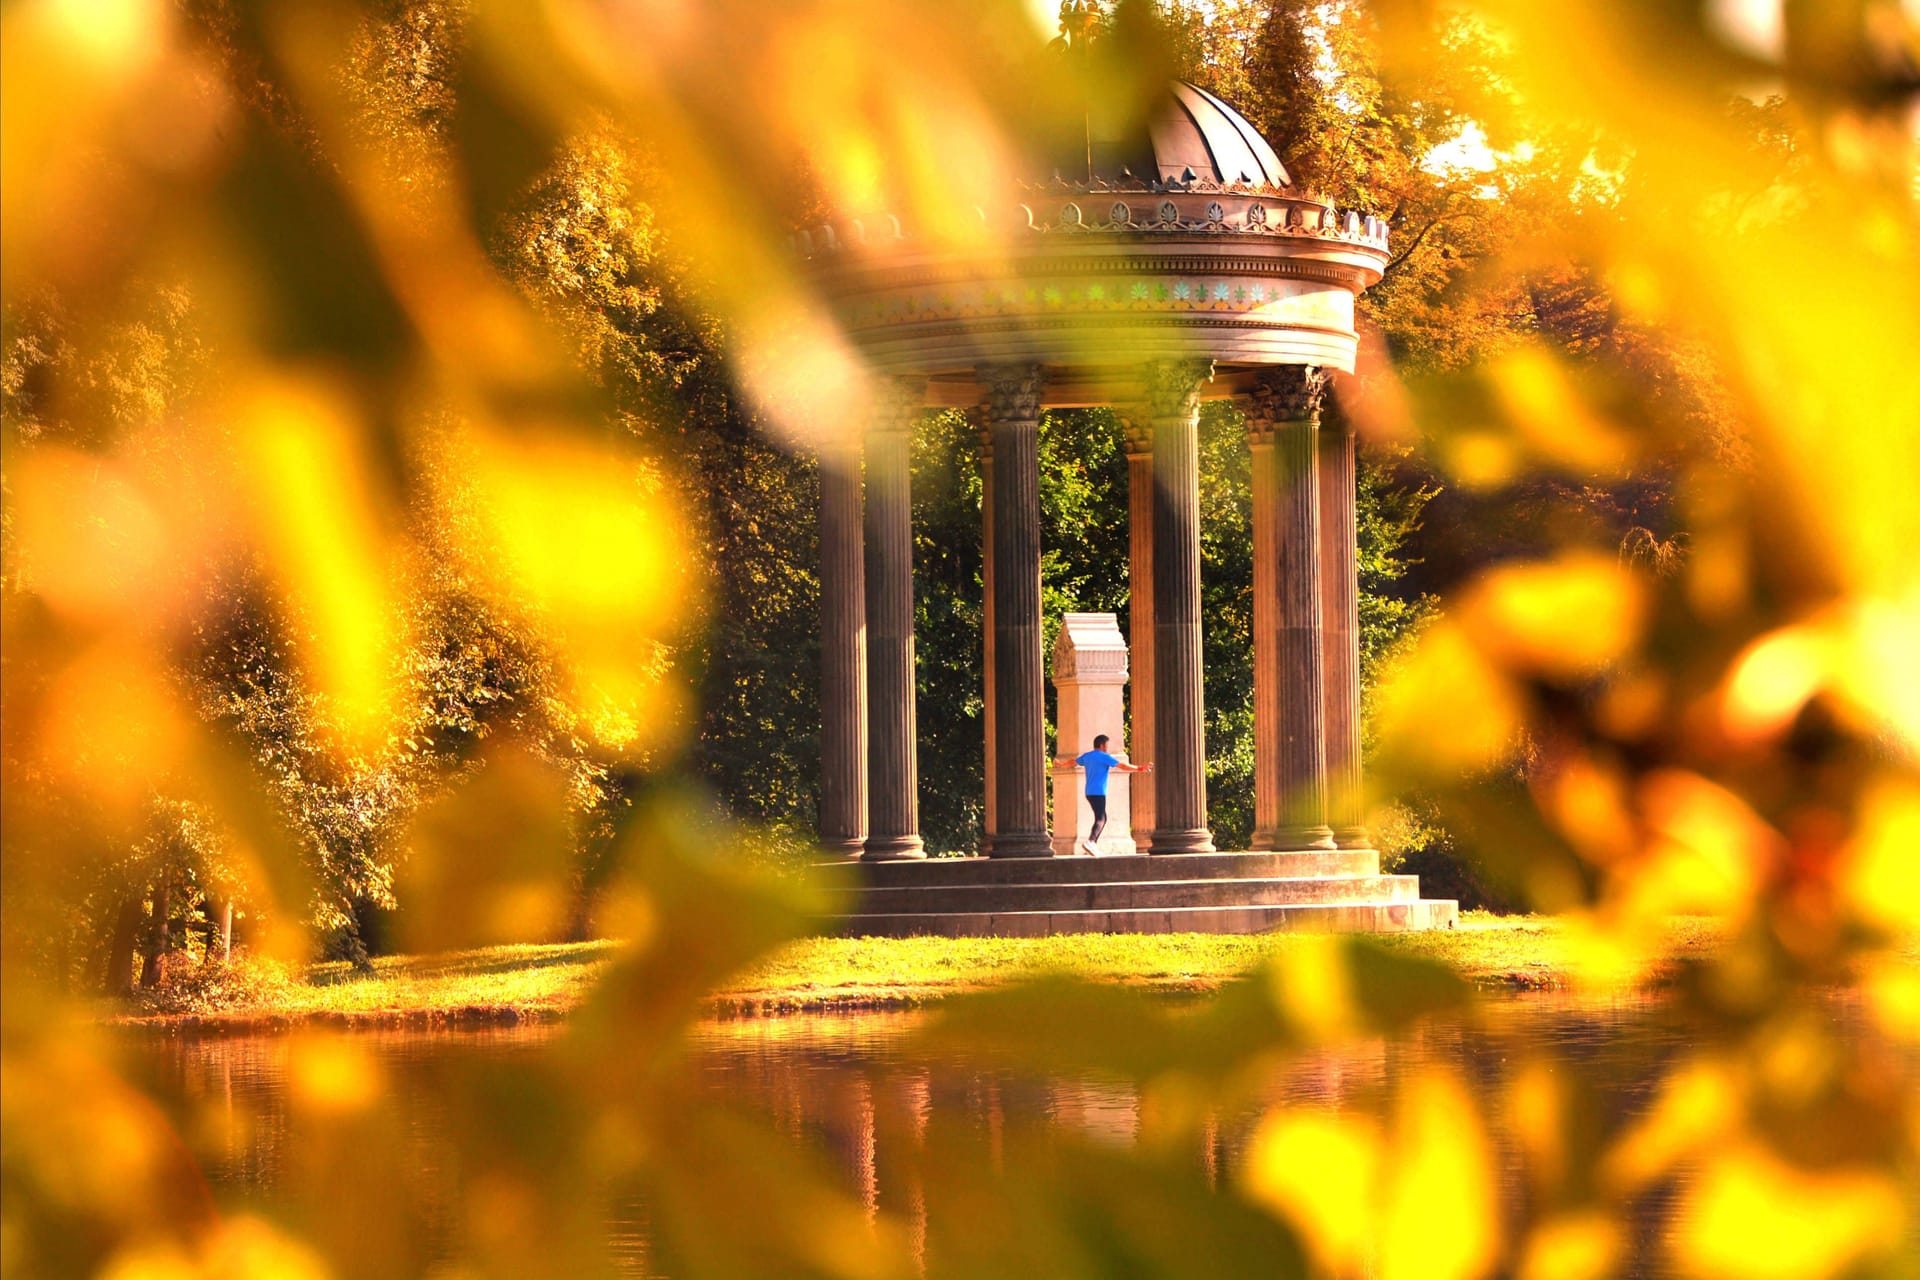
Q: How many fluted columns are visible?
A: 9